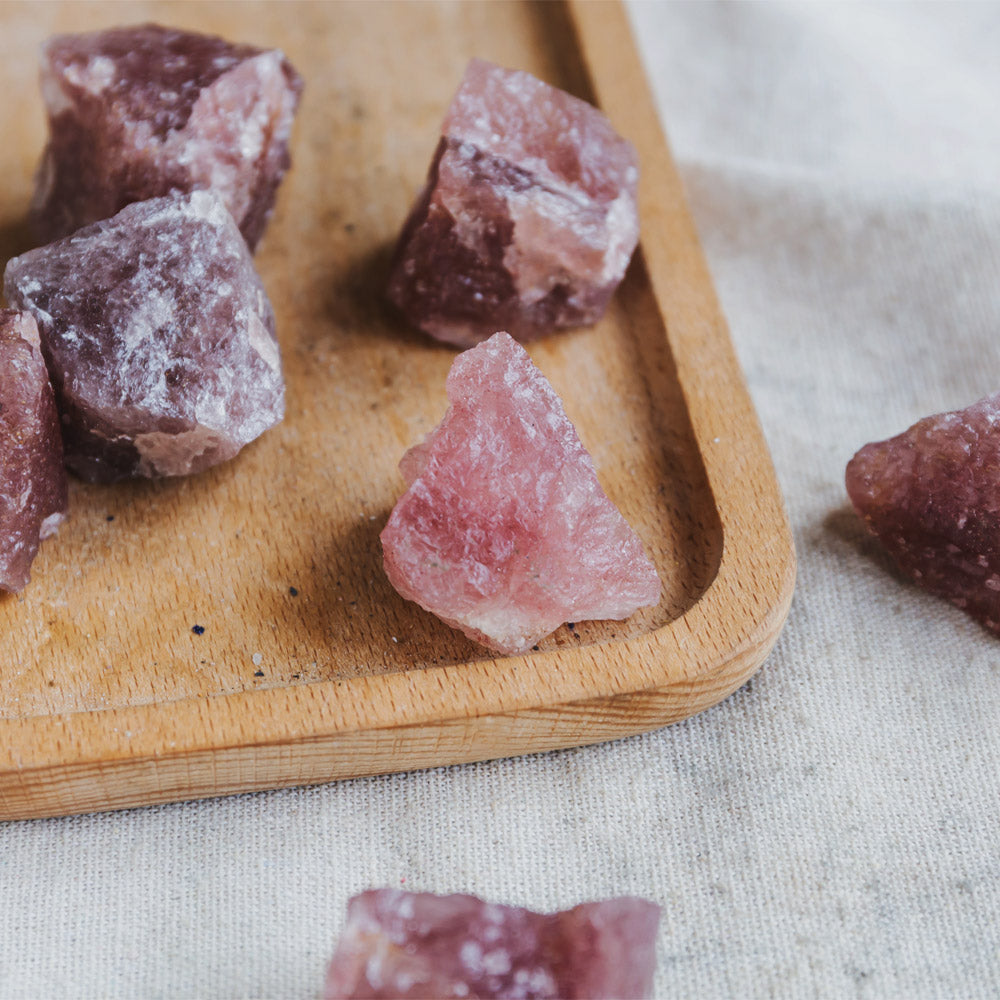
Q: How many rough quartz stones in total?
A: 7